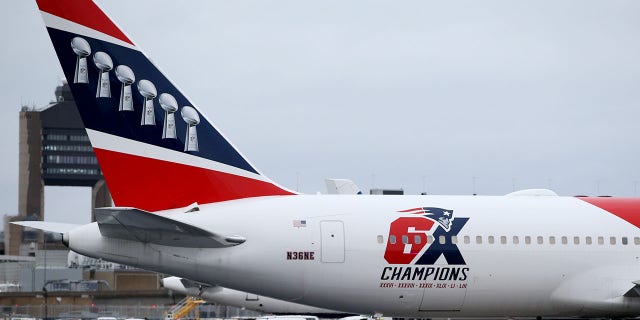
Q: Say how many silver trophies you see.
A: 6